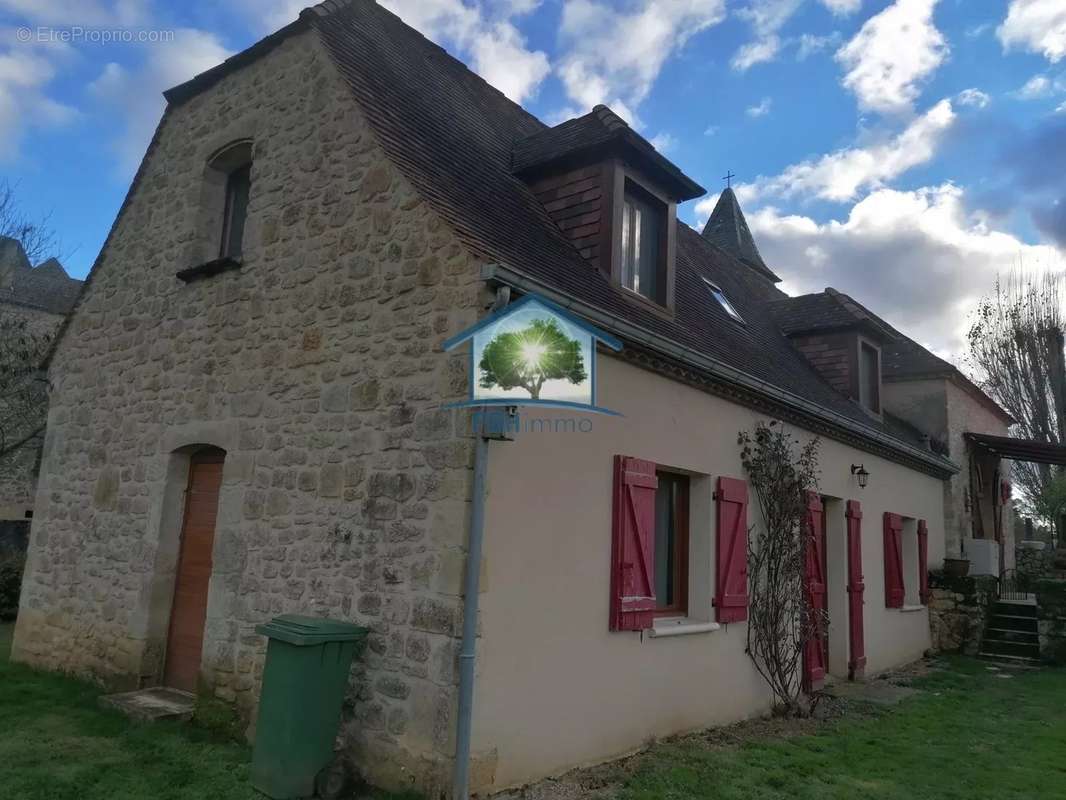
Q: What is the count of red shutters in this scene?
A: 6